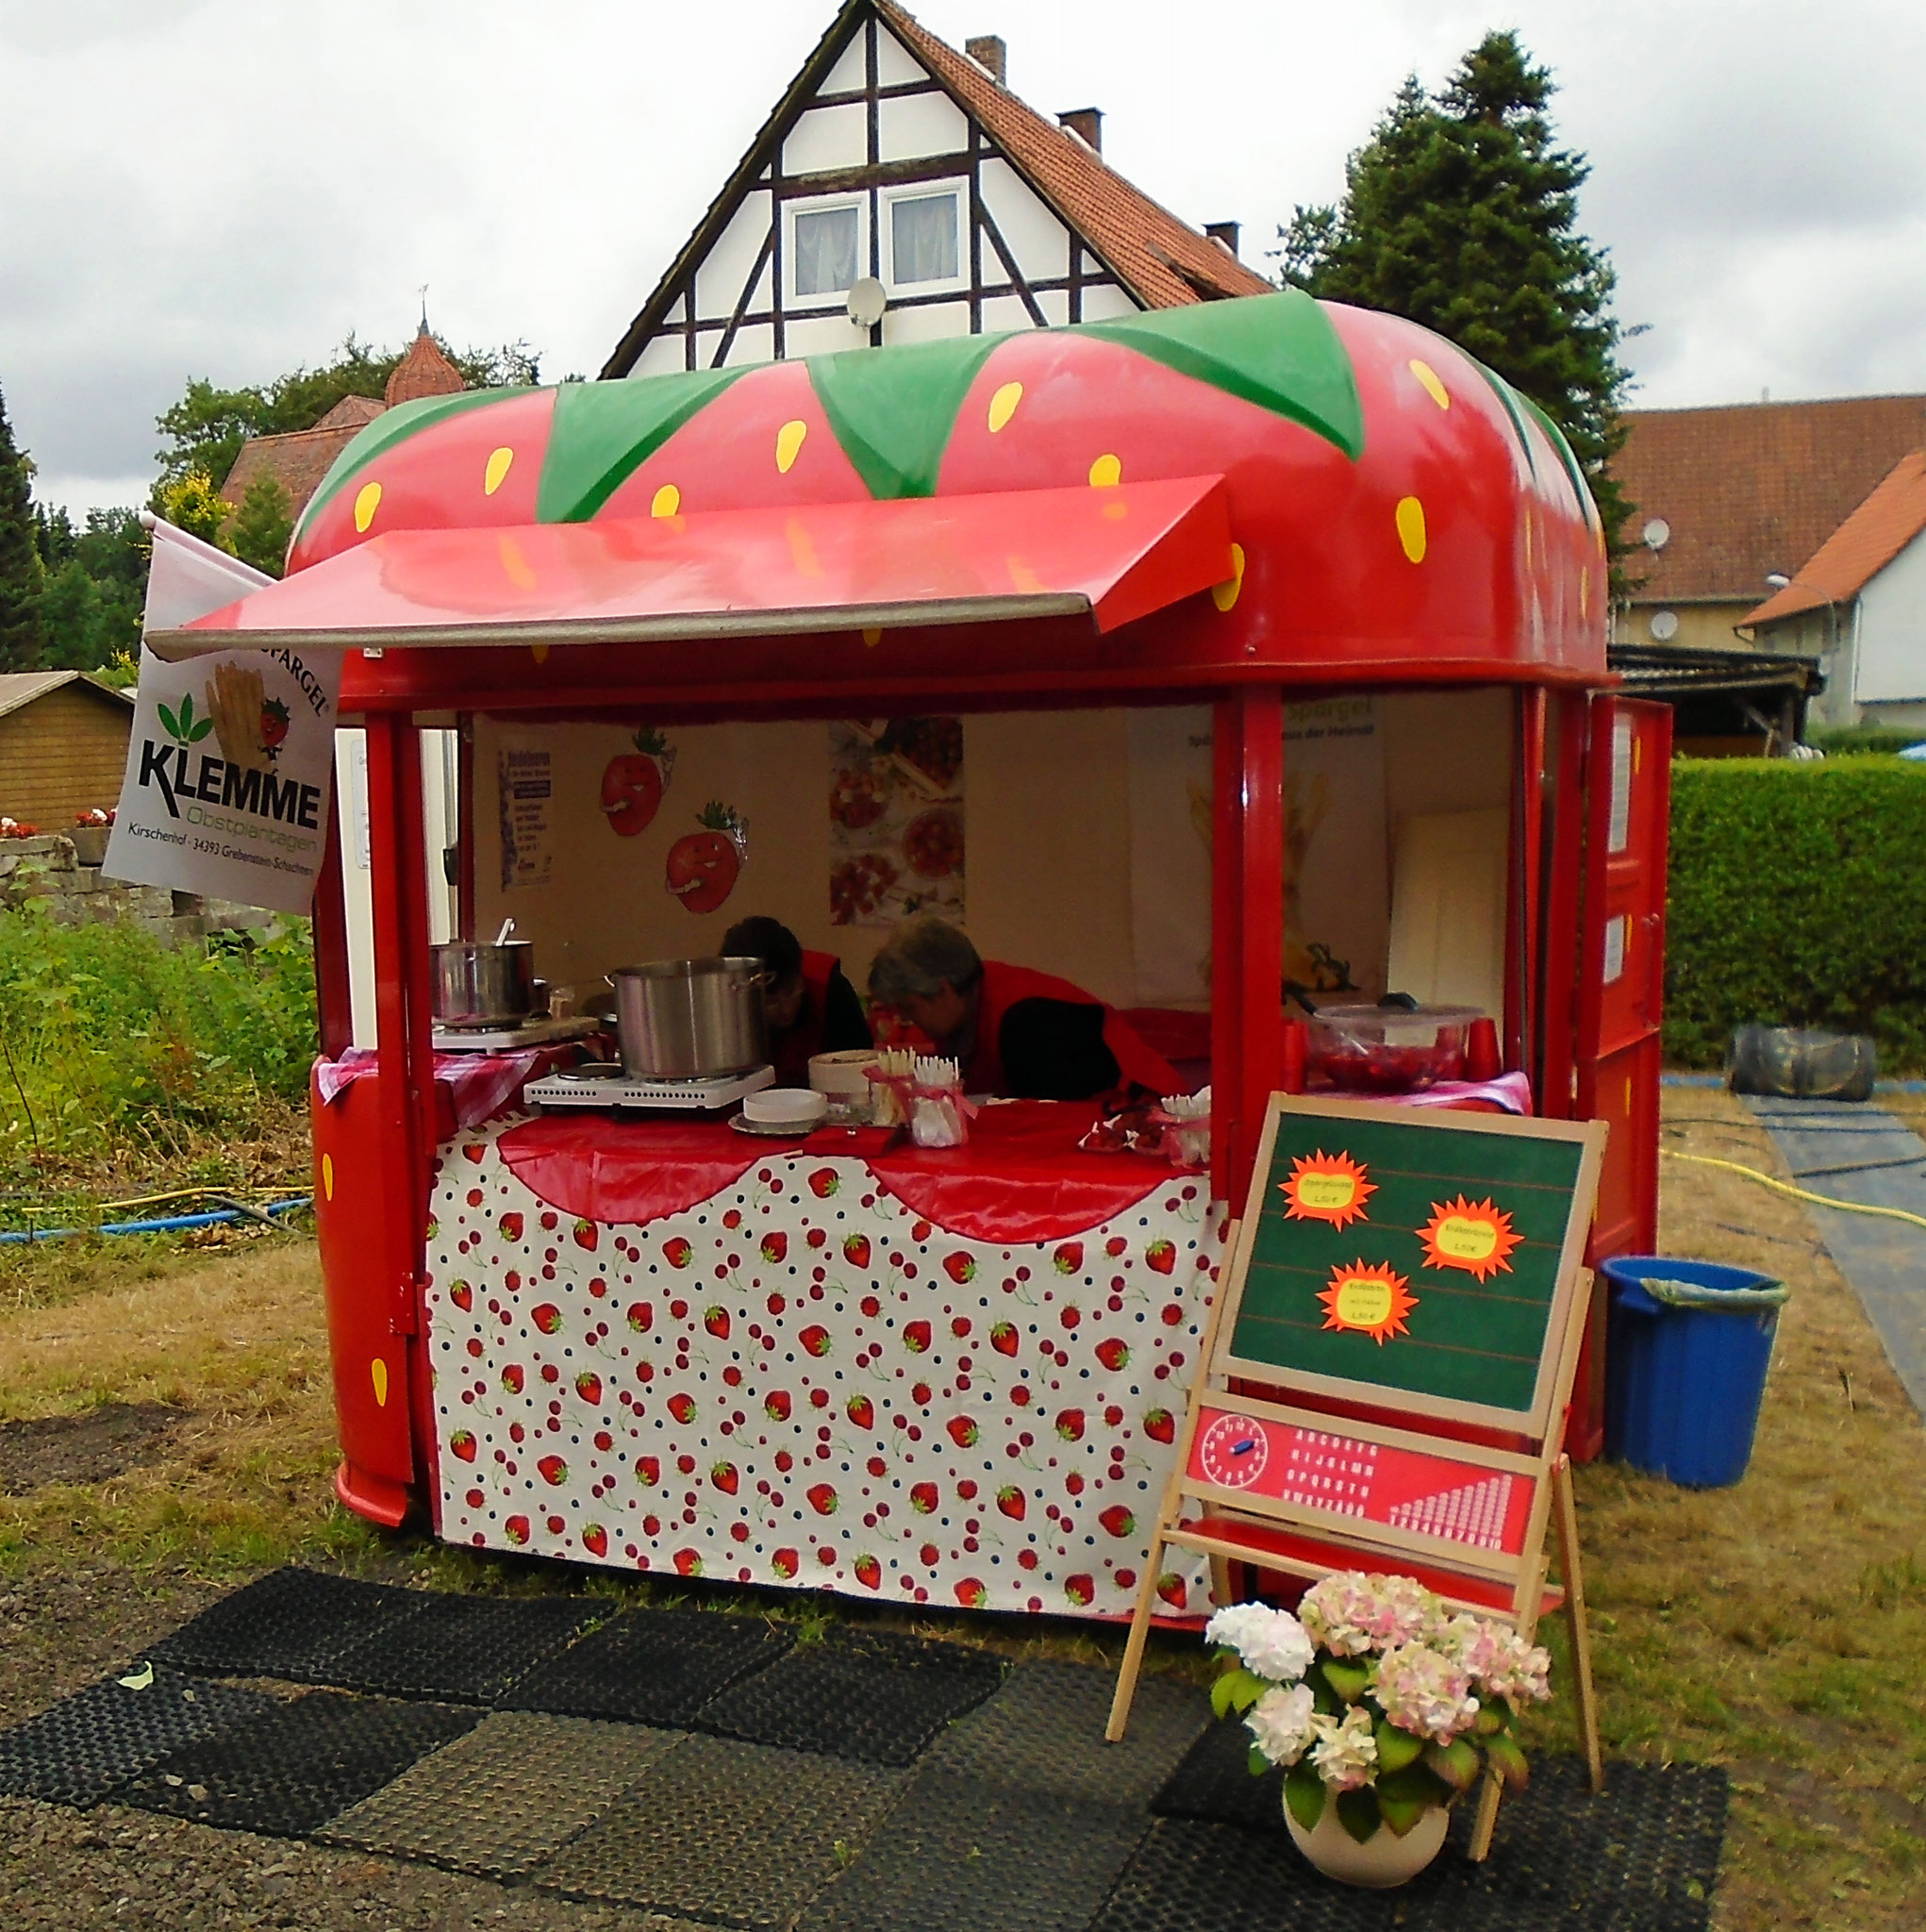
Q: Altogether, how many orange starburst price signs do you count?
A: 3